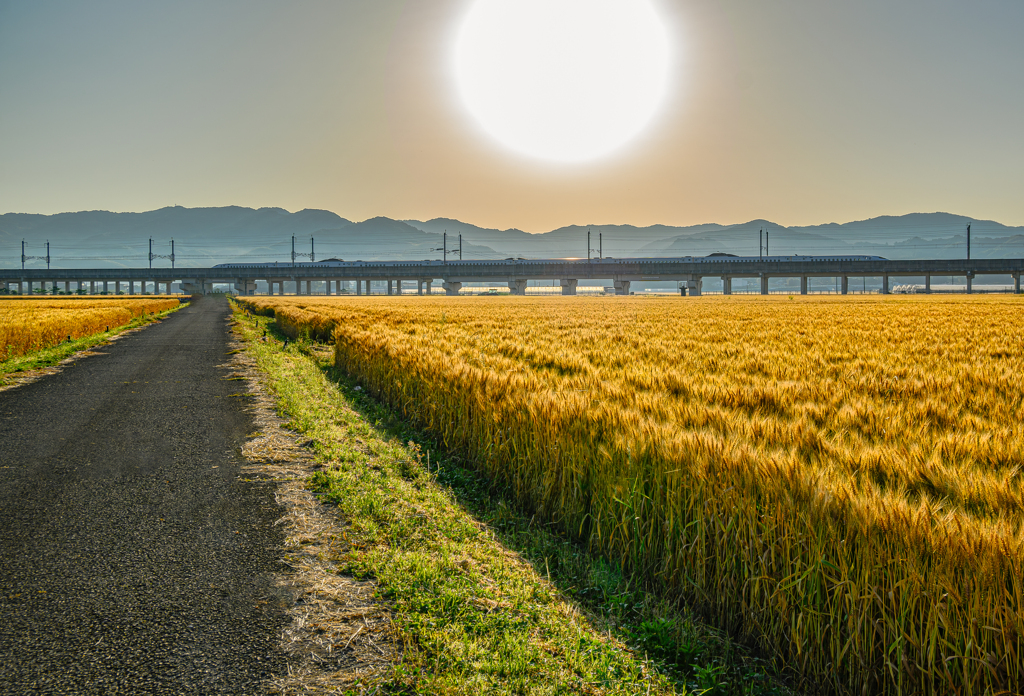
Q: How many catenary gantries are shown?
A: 7